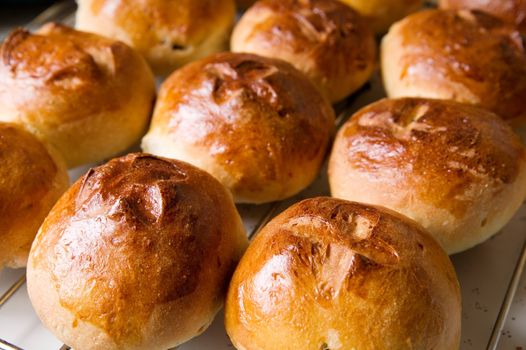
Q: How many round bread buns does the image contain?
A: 11